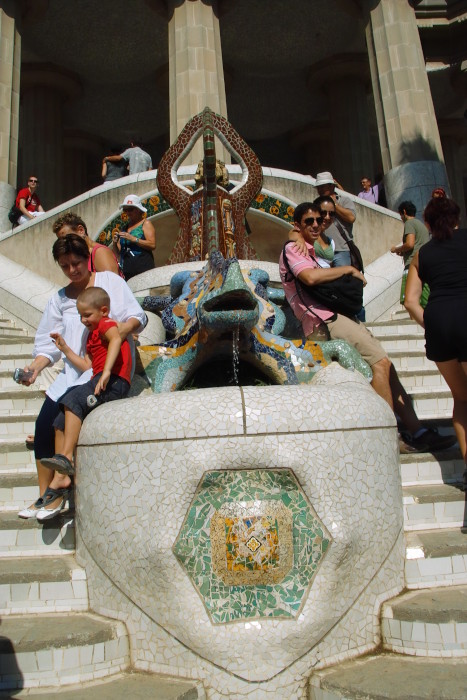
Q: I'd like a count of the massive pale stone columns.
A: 3